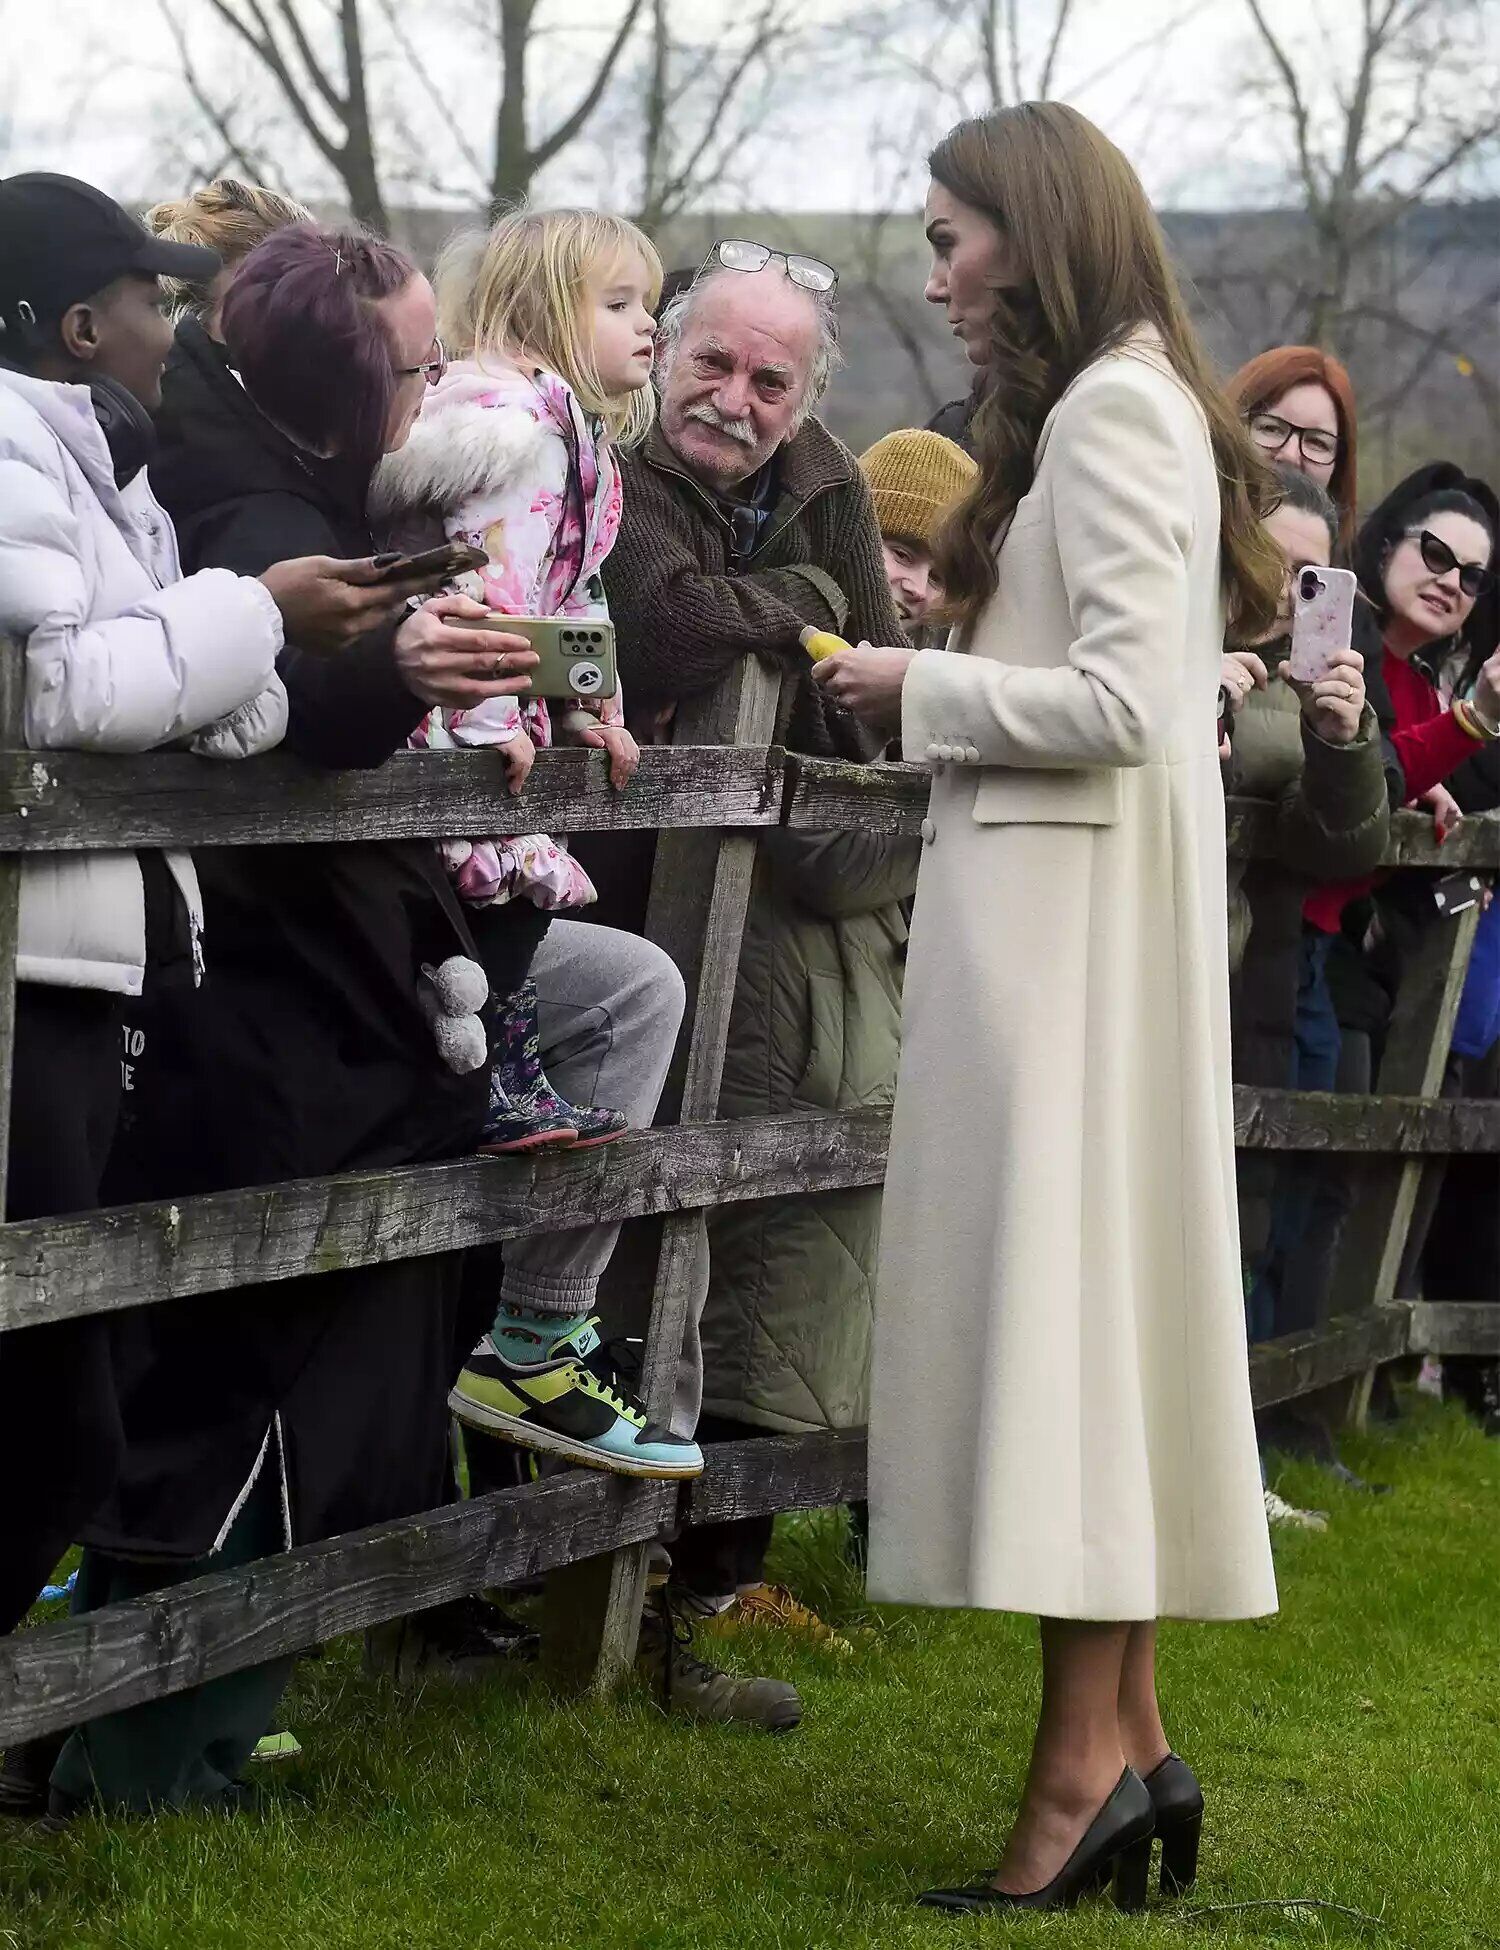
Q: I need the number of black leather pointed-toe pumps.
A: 2